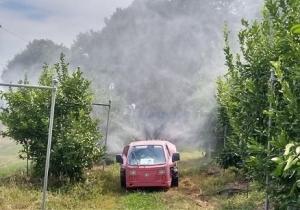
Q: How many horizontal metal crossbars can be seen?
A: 2